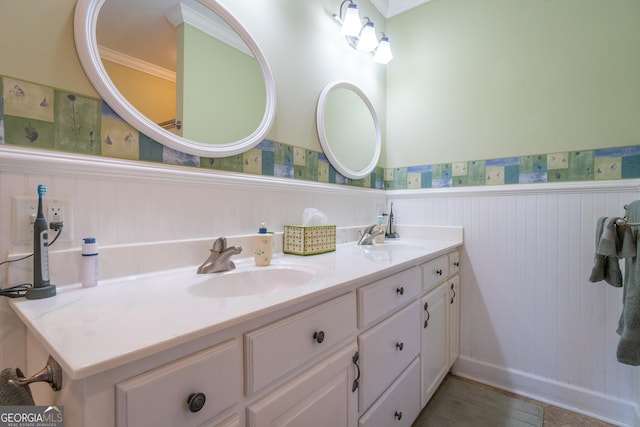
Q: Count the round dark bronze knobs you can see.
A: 7